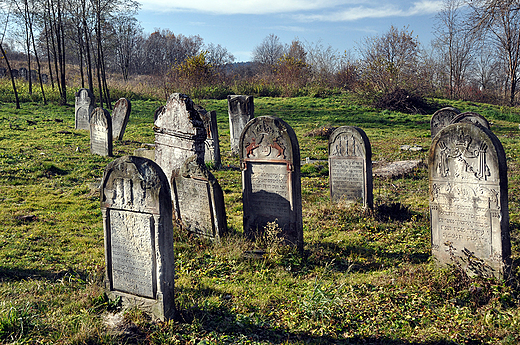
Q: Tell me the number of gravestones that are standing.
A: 13